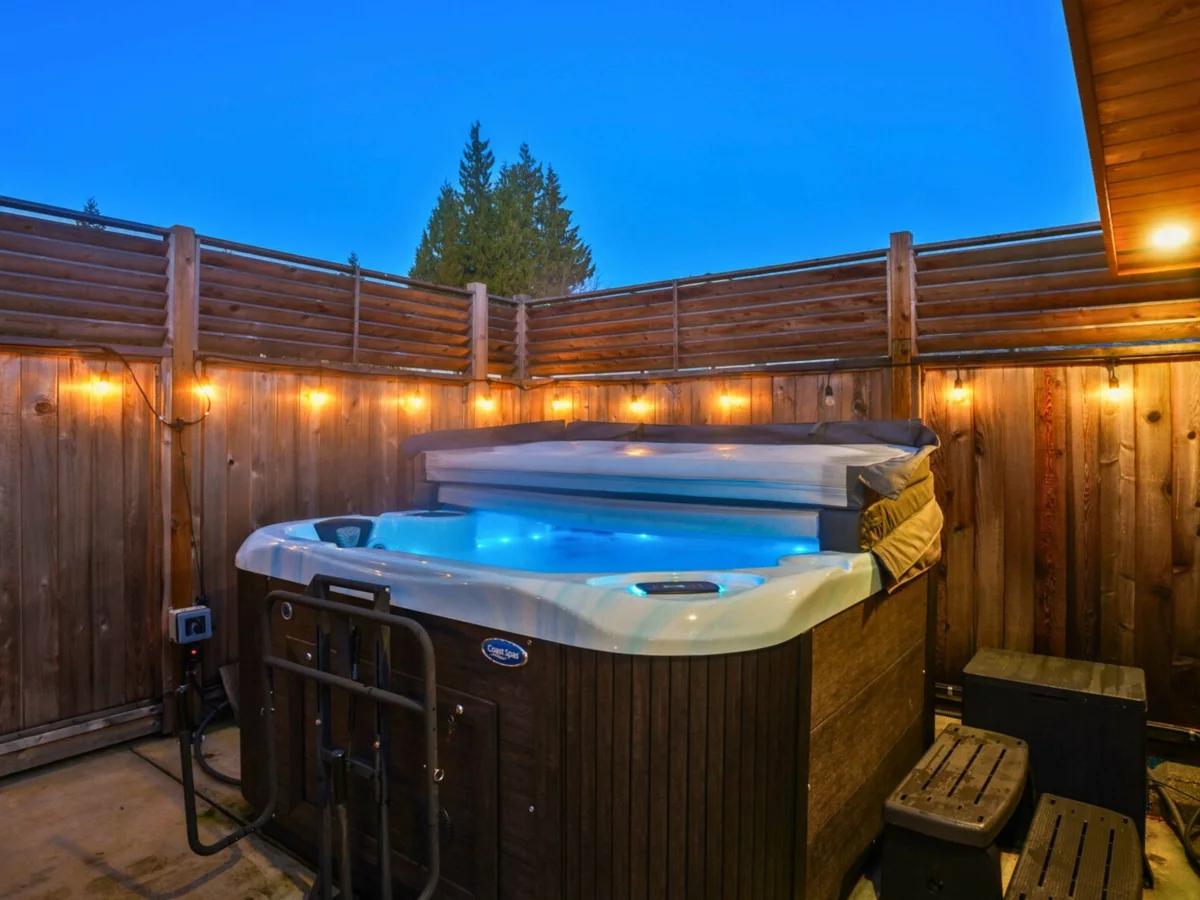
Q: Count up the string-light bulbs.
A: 11